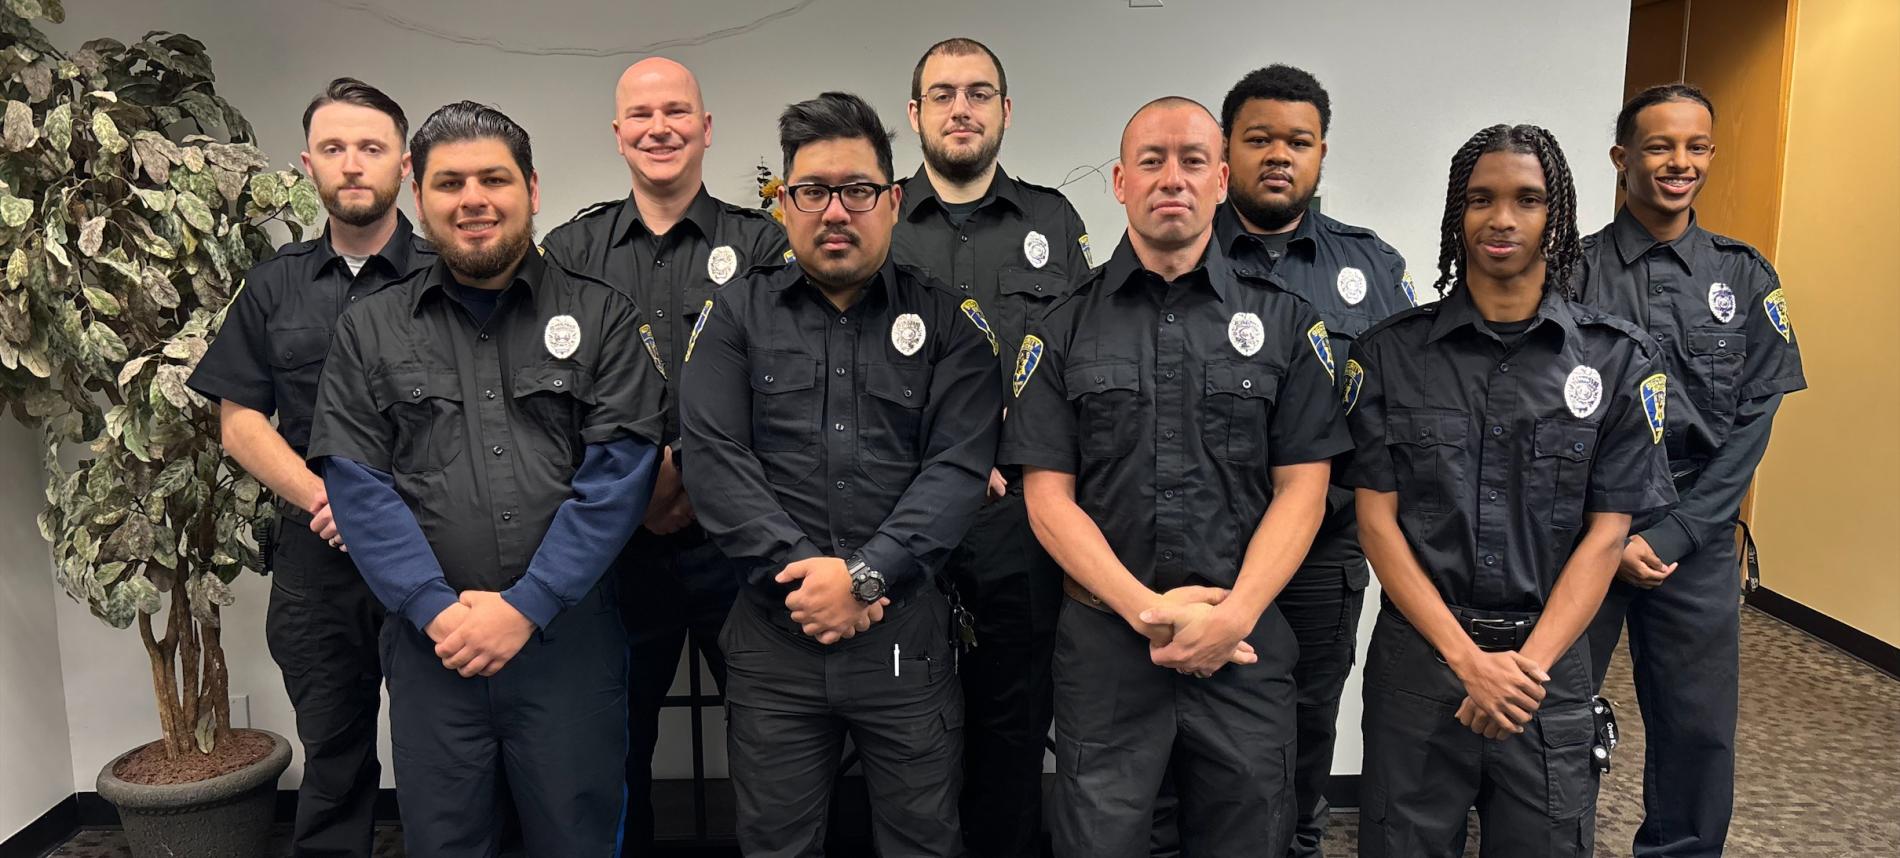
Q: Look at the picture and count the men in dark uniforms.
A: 9